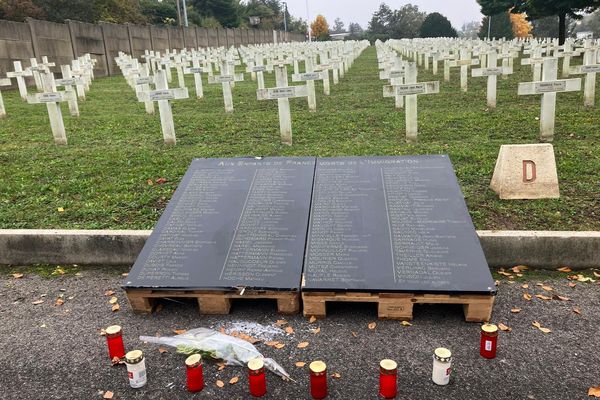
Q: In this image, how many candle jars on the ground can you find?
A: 8